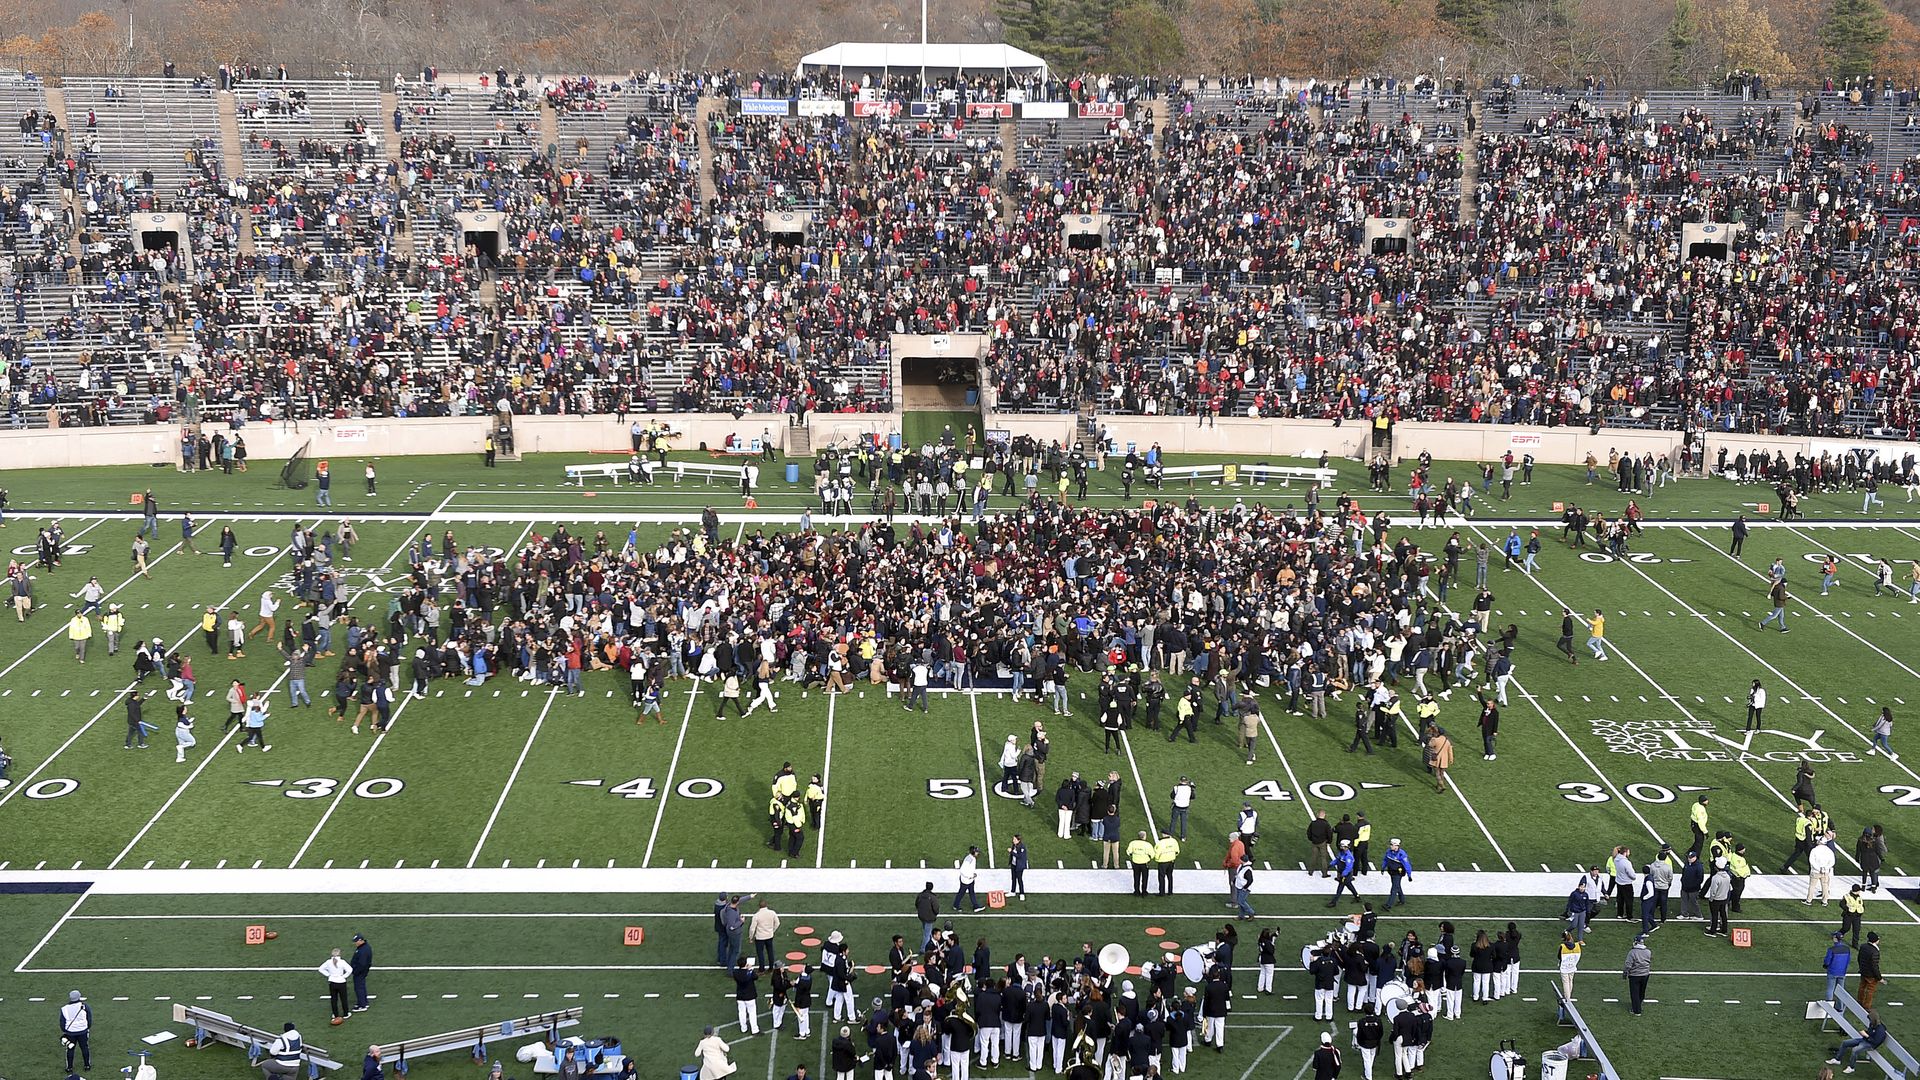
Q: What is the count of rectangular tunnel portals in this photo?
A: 7